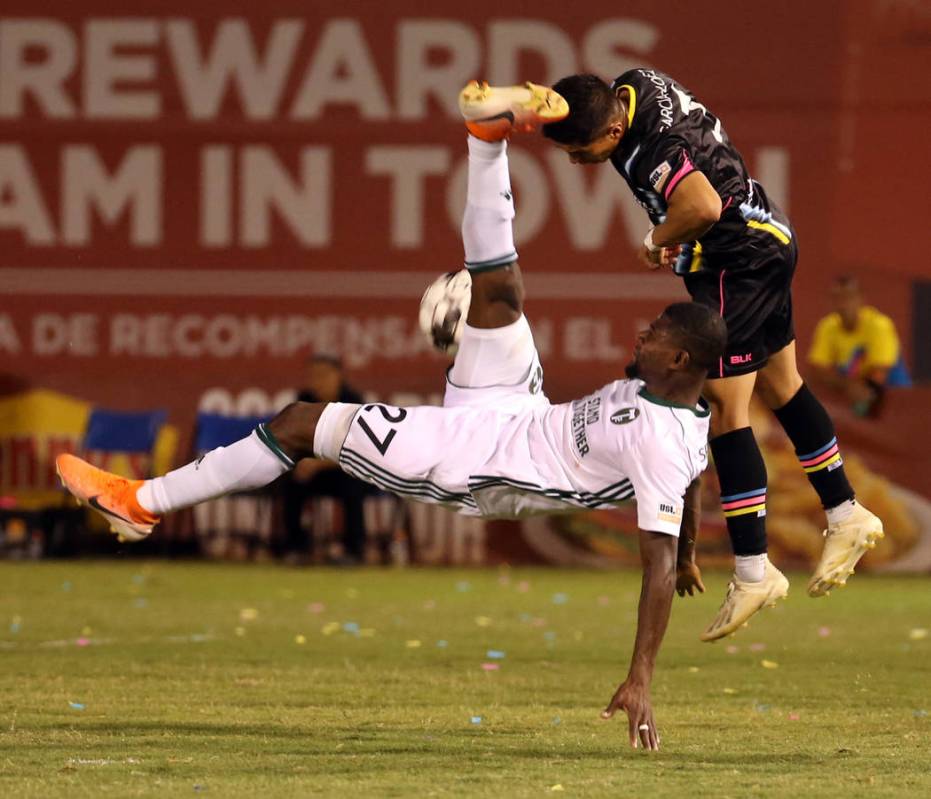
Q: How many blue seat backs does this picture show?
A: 2